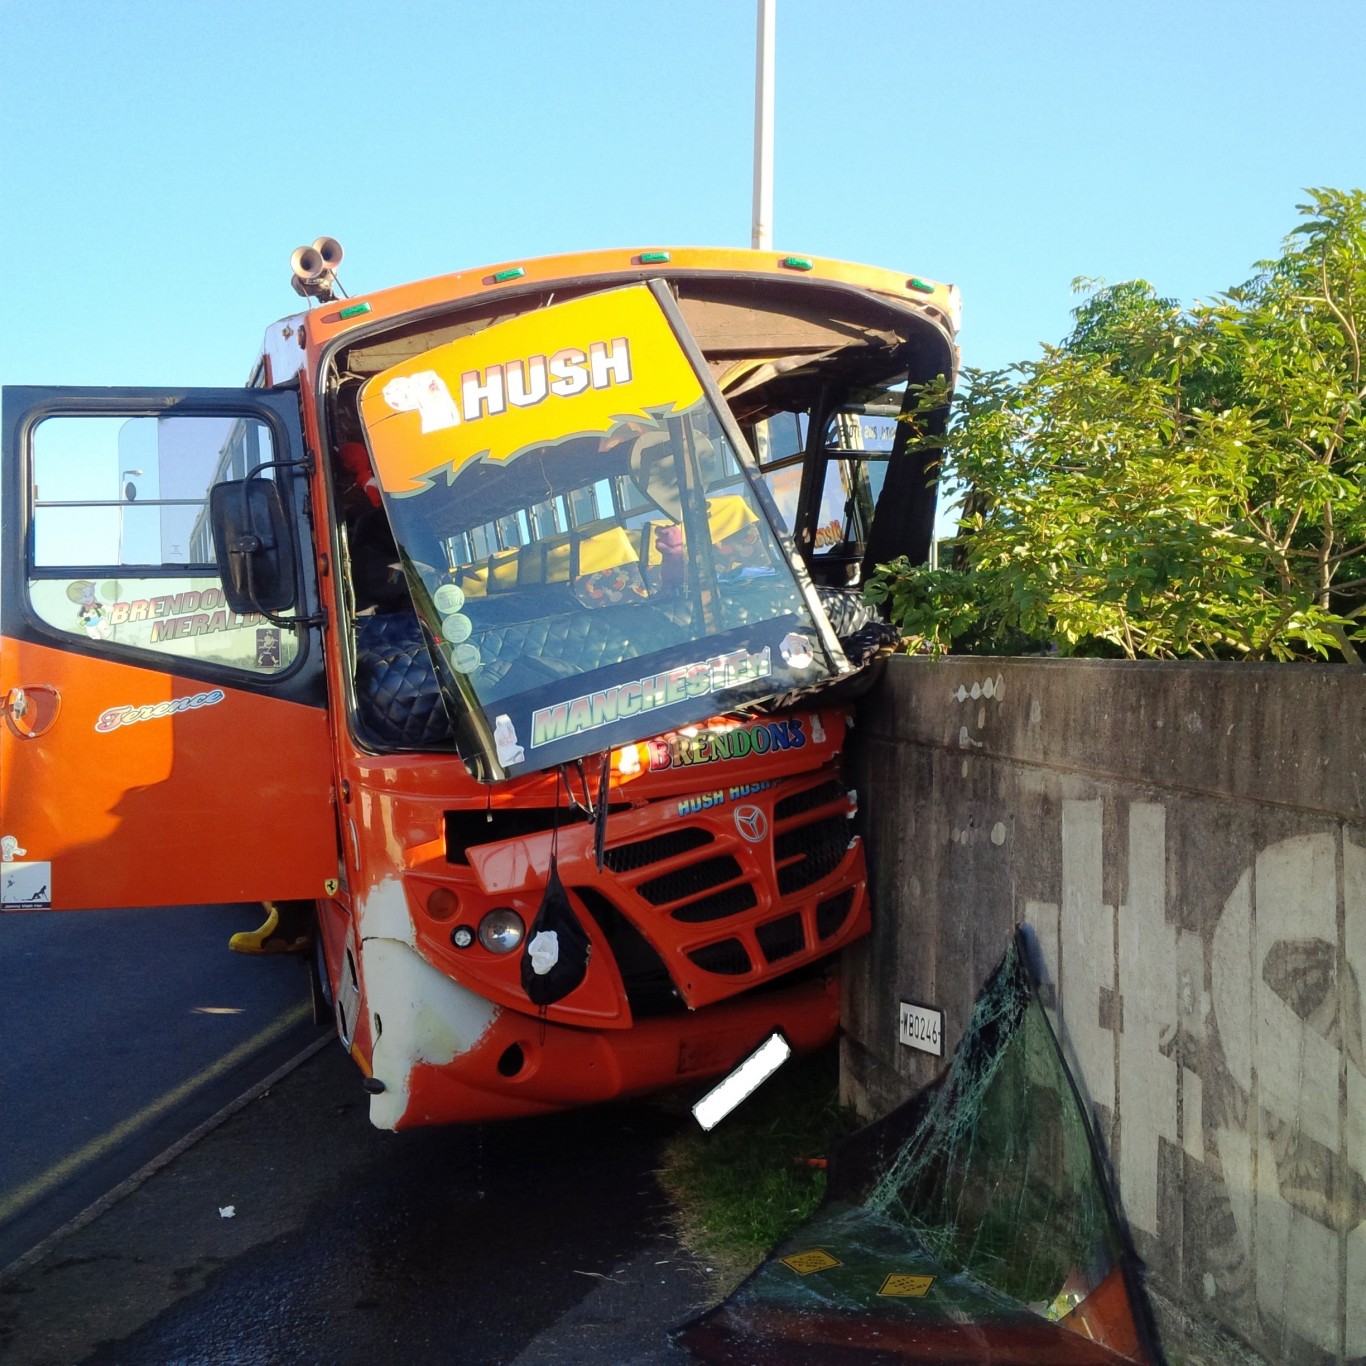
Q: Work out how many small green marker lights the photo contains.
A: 5